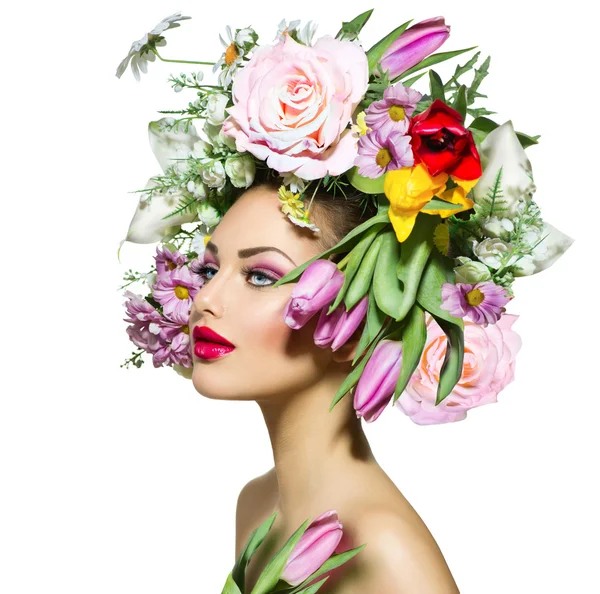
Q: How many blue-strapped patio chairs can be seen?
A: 0